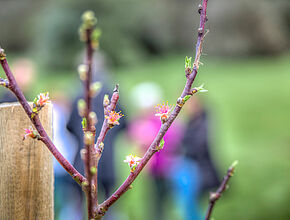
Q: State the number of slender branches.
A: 5